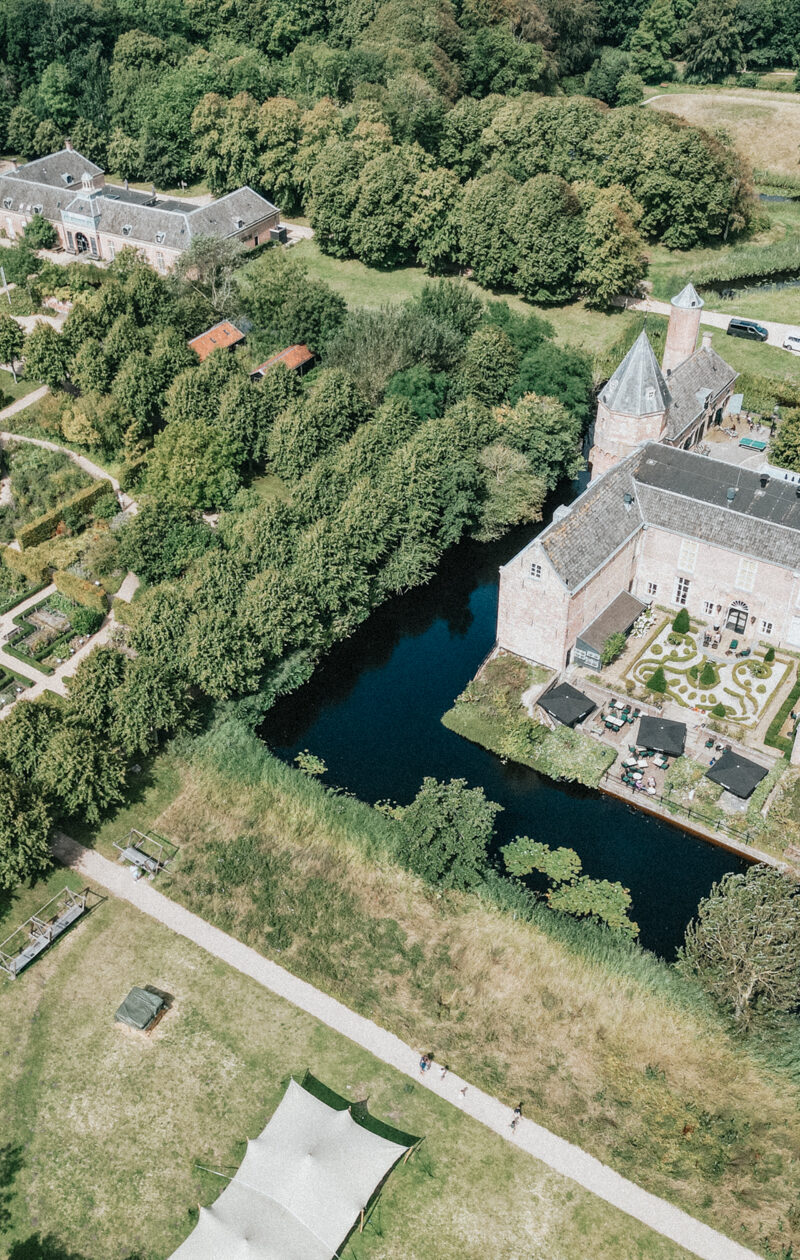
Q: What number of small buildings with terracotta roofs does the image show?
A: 2